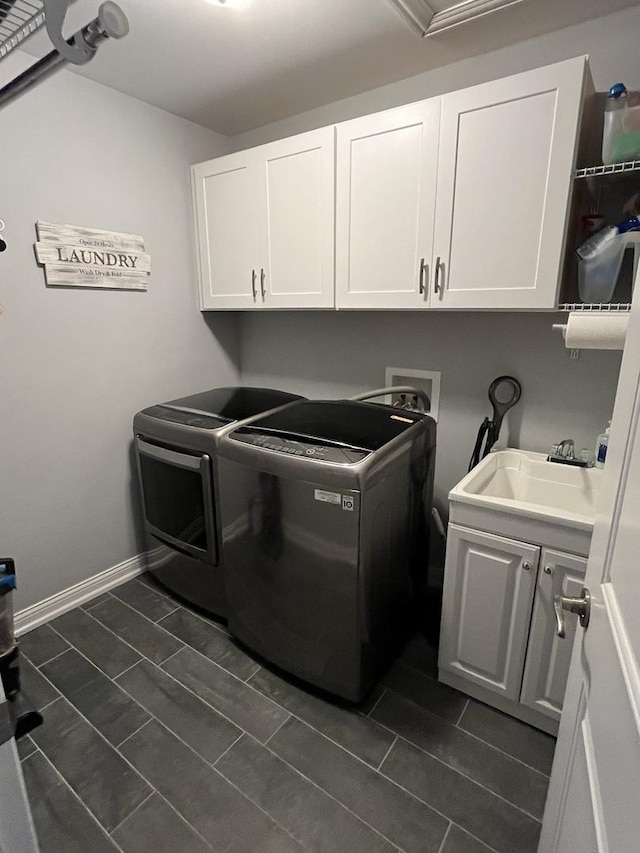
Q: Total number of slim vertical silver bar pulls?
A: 4